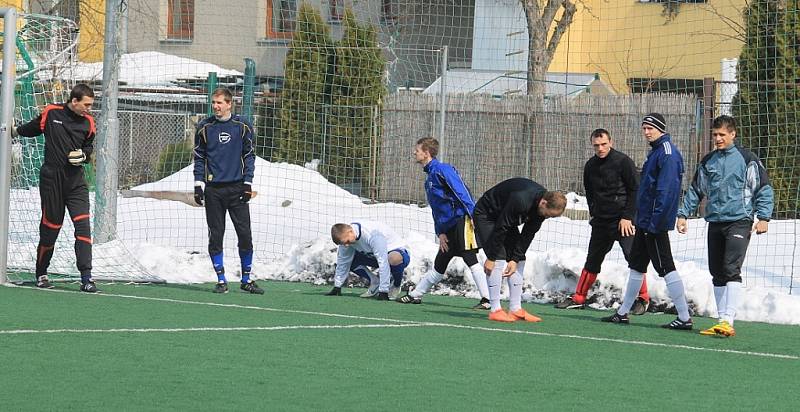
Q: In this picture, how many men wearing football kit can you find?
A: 8